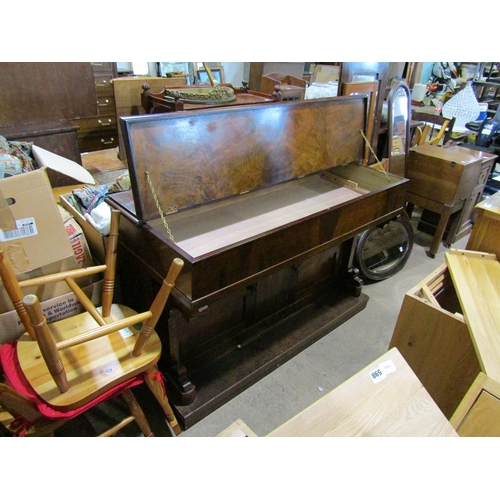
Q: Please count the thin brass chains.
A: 2